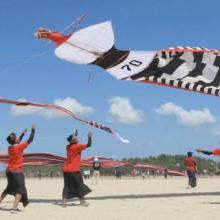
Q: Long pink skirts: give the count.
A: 0